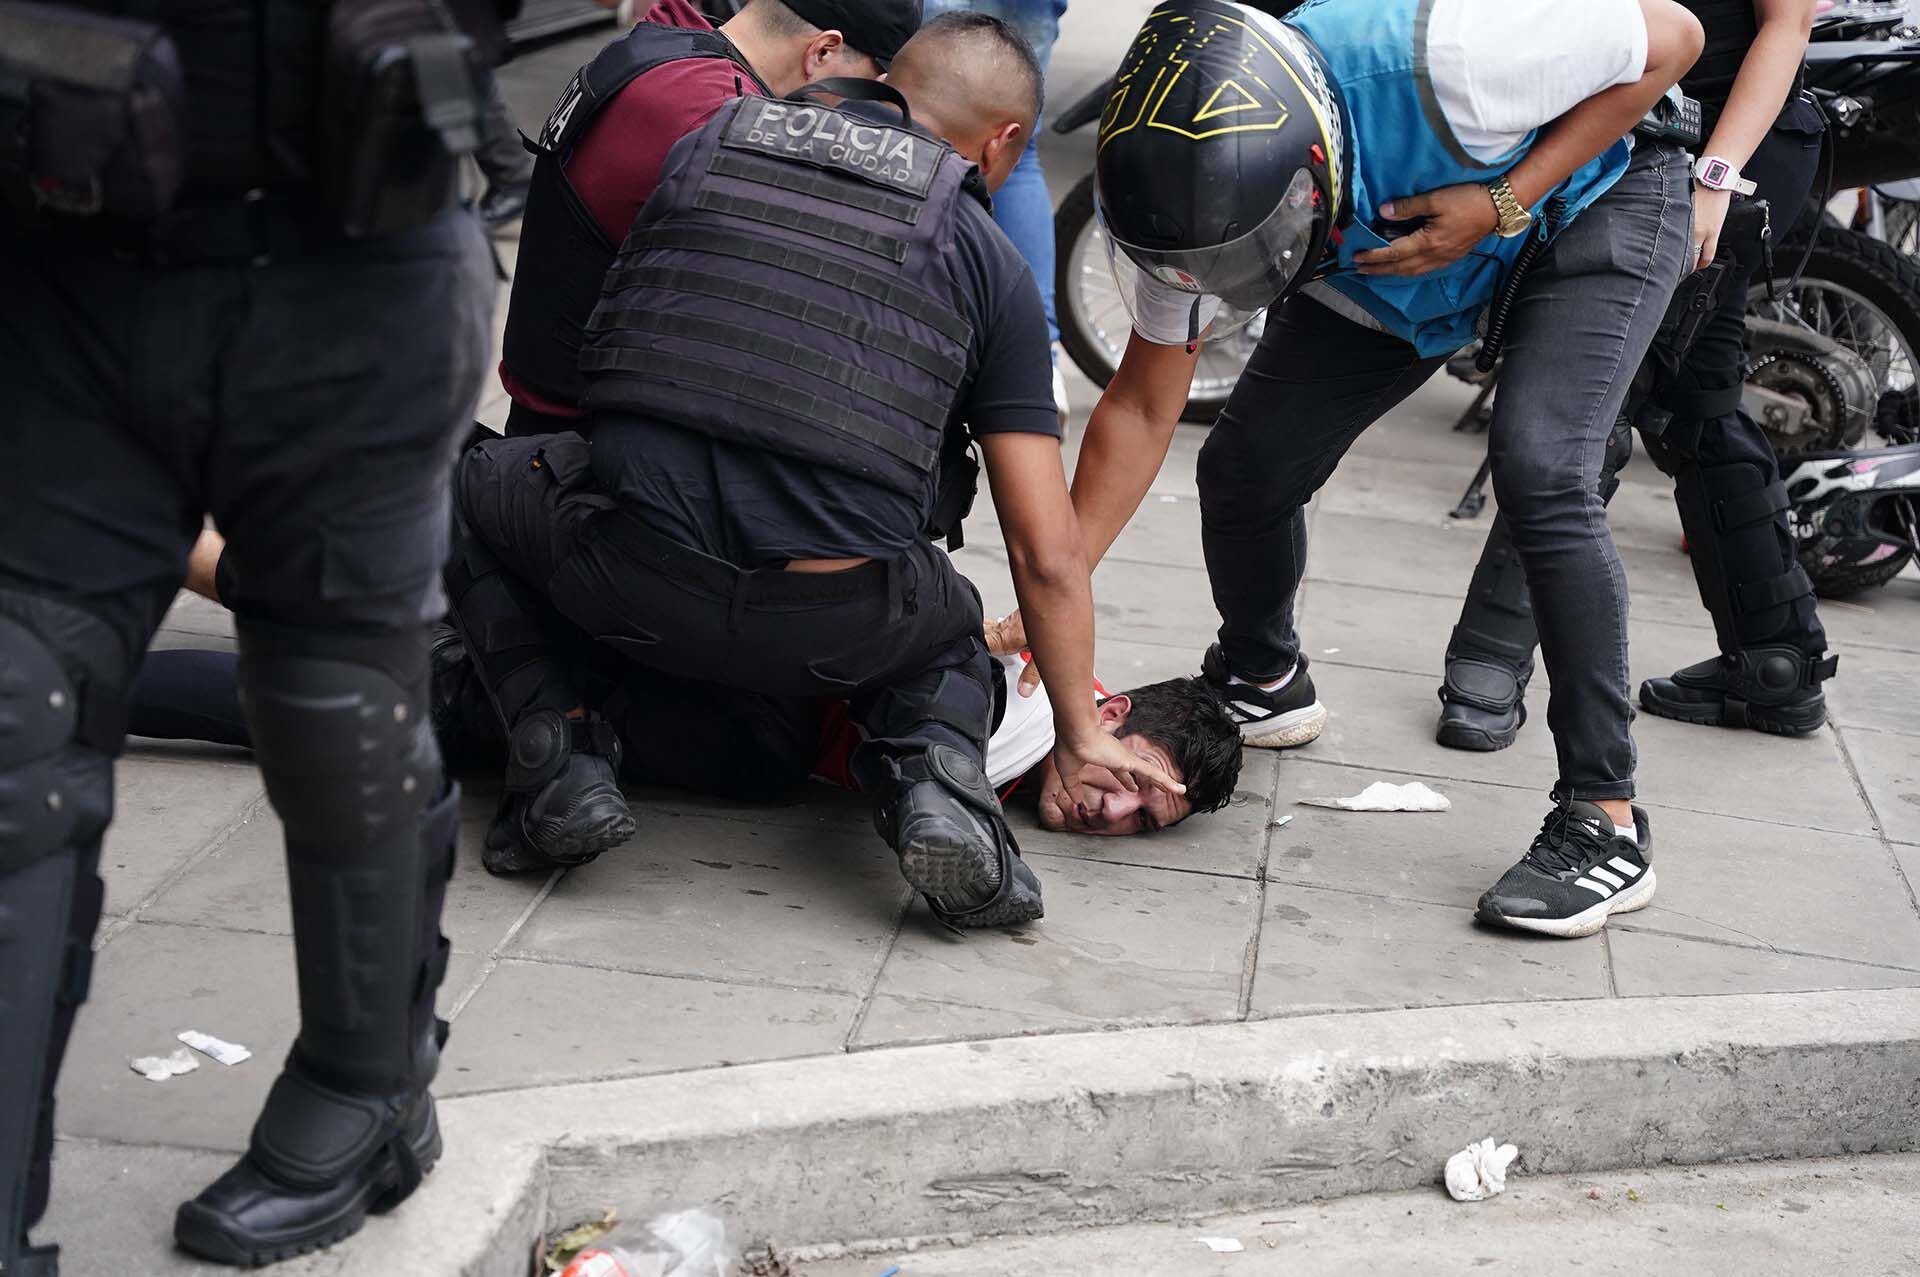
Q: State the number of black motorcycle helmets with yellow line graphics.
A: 1